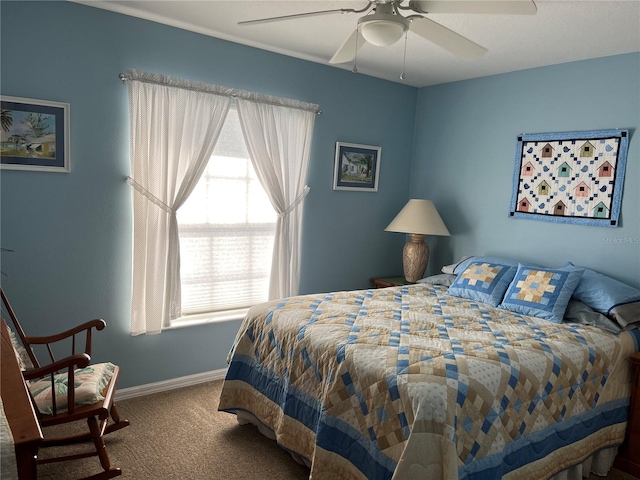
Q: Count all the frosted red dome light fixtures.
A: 0